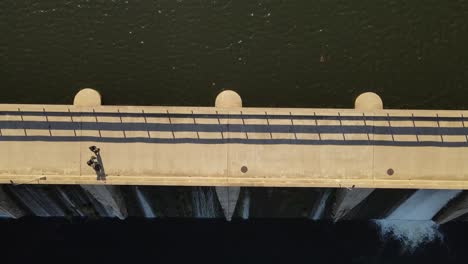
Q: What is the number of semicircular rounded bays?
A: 3